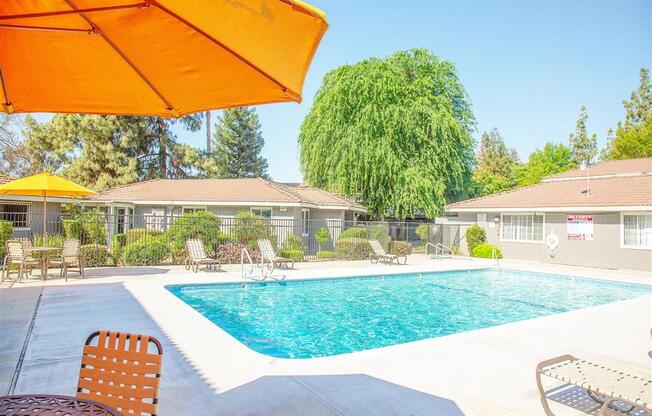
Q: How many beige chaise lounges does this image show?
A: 4